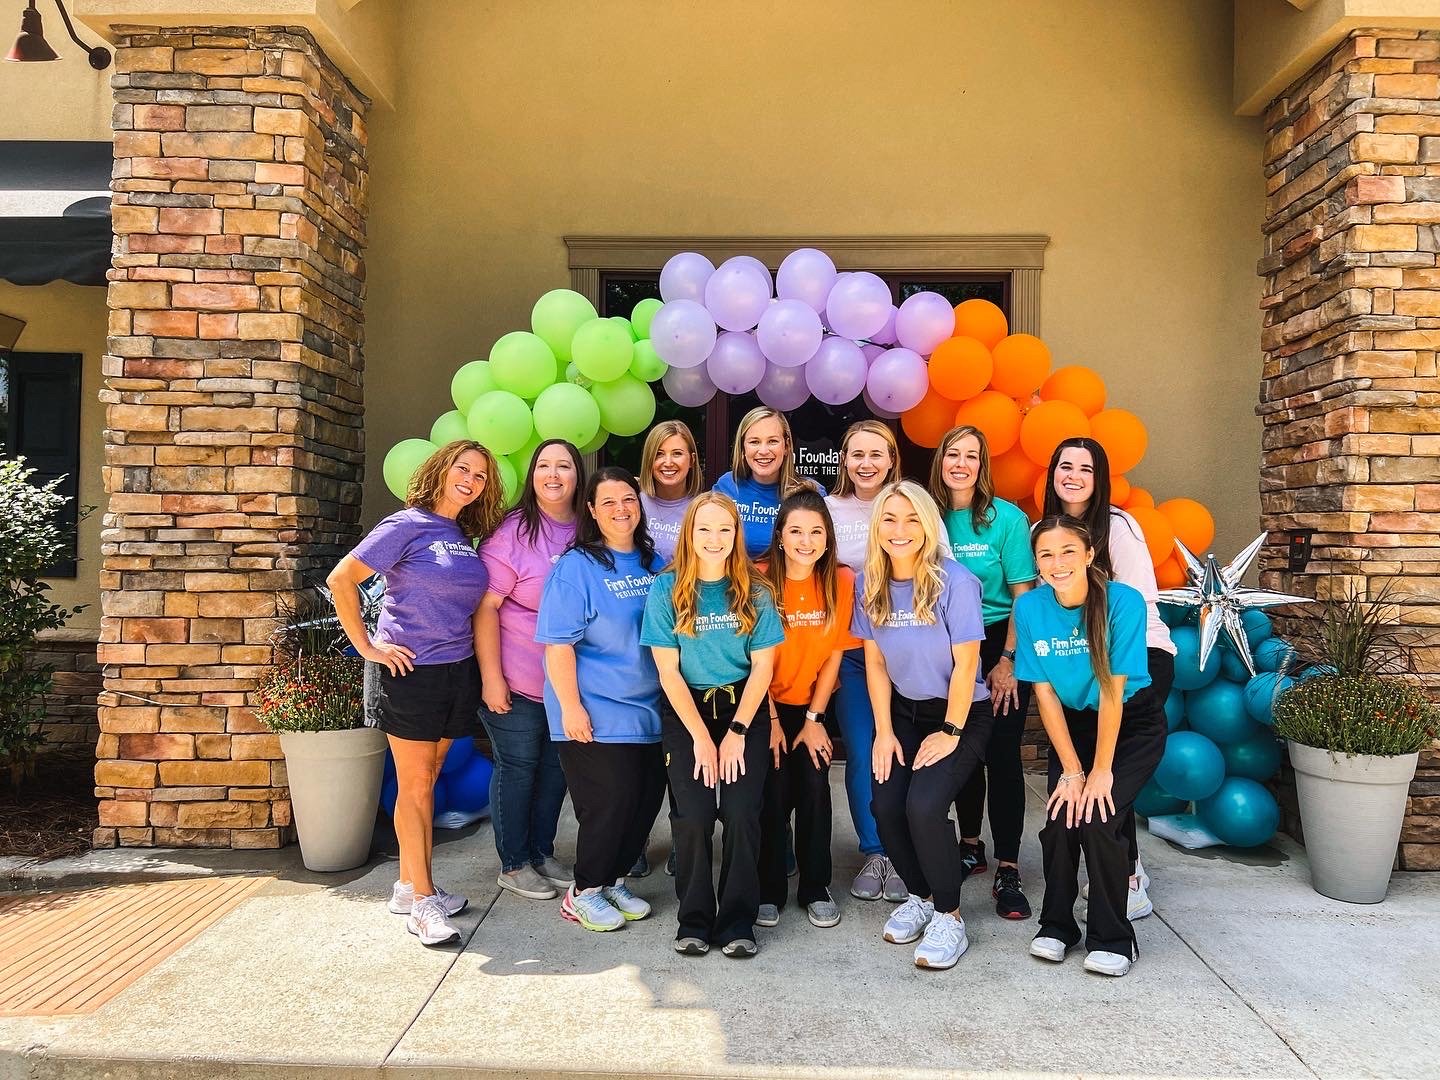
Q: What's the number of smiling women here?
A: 12